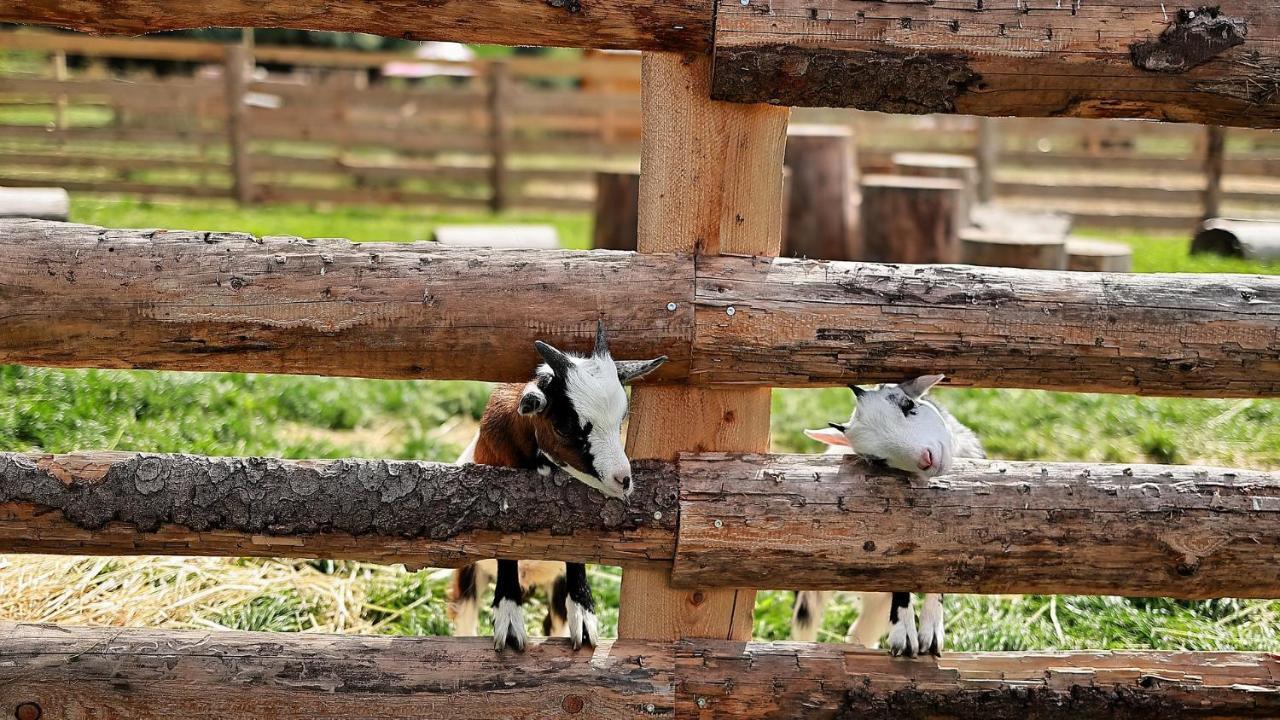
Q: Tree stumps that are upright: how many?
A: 6